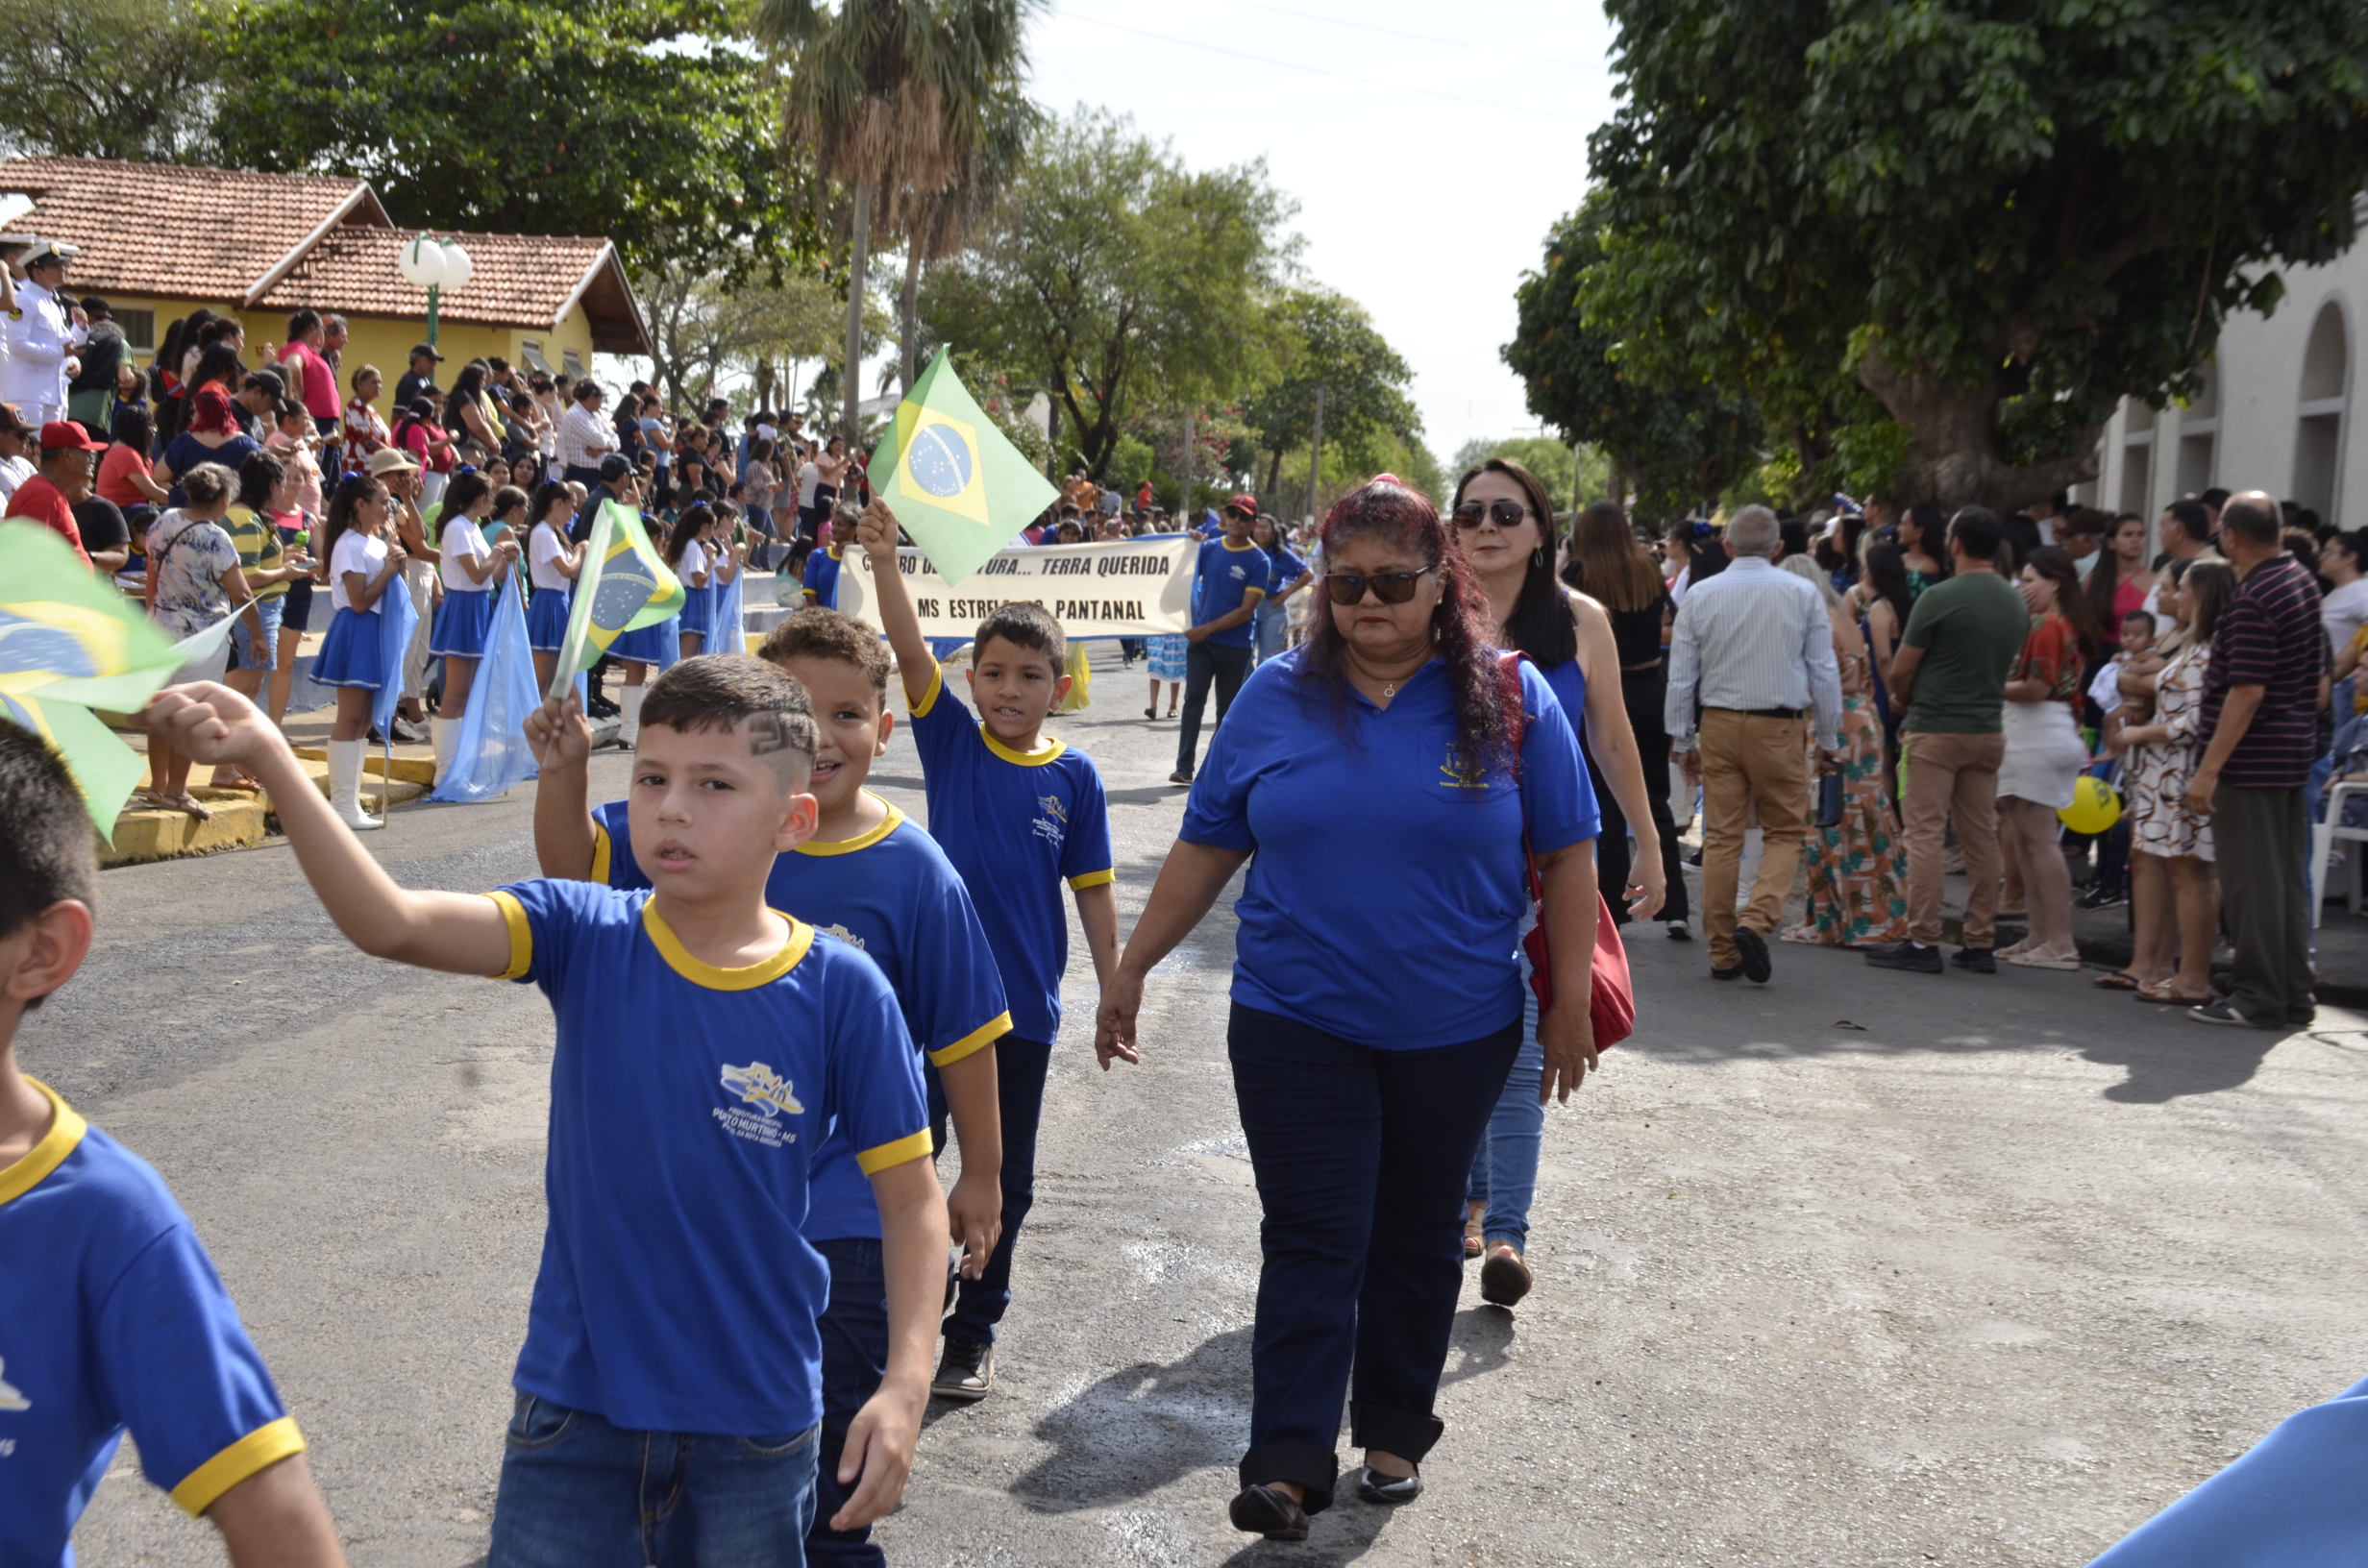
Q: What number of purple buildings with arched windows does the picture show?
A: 0